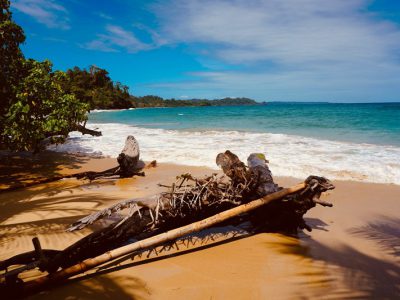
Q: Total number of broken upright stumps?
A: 3